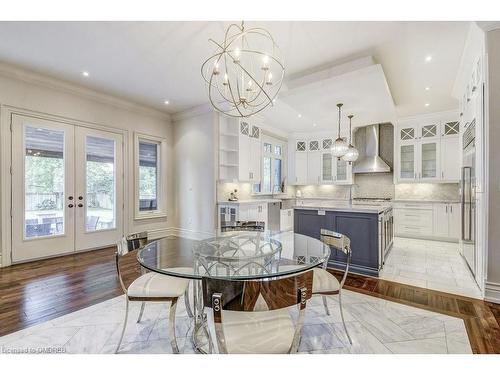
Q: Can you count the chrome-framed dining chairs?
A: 4